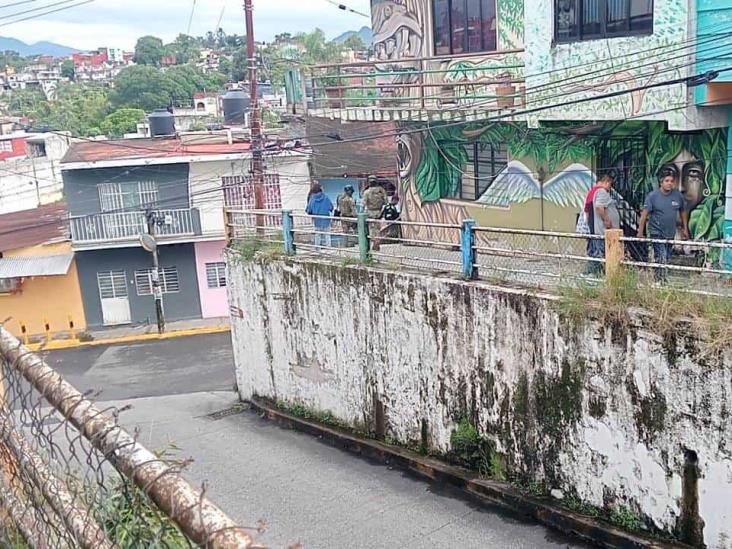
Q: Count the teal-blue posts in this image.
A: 2